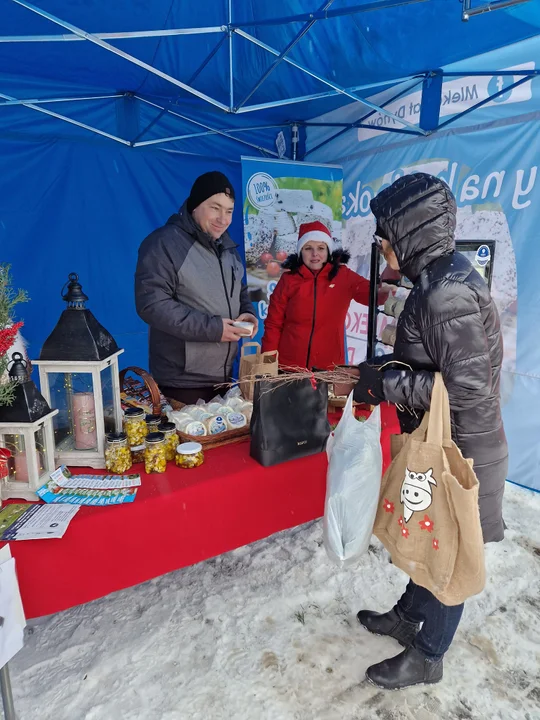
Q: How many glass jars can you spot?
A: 7